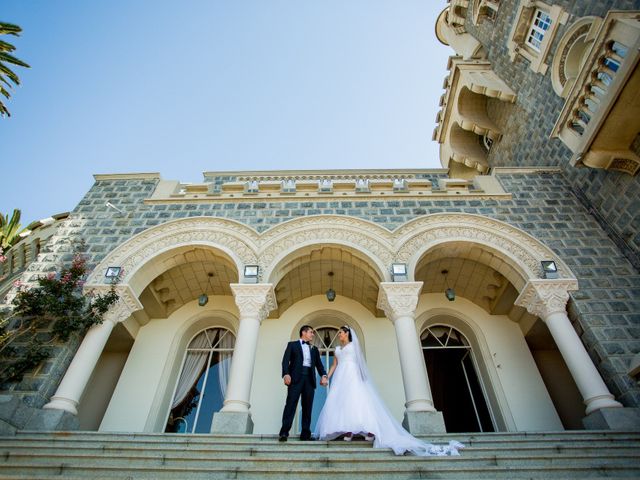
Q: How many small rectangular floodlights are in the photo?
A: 4